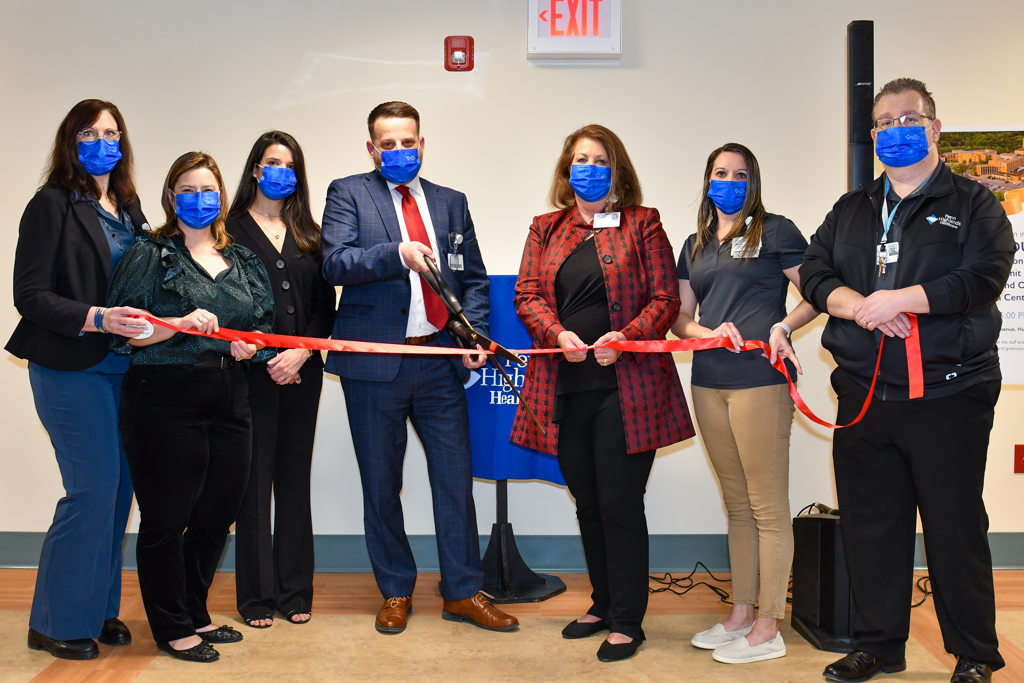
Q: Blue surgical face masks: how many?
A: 7